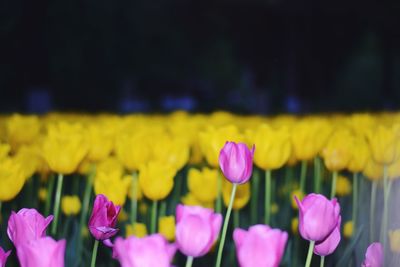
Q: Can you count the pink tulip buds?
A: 11